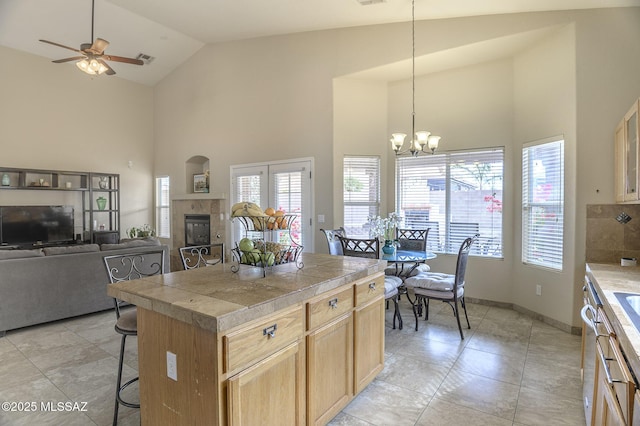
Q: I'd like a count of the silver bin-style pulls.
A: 3